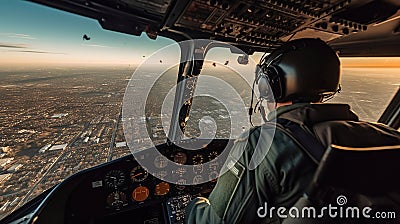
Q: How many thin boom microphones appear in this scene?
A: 1